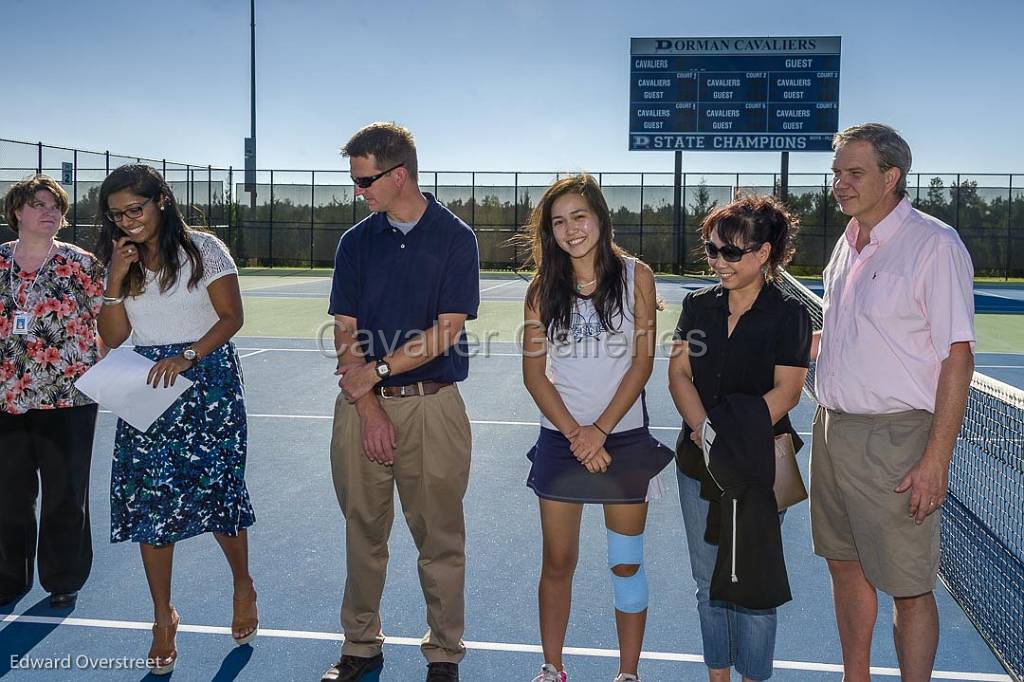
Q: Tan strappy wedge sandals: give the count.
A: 2